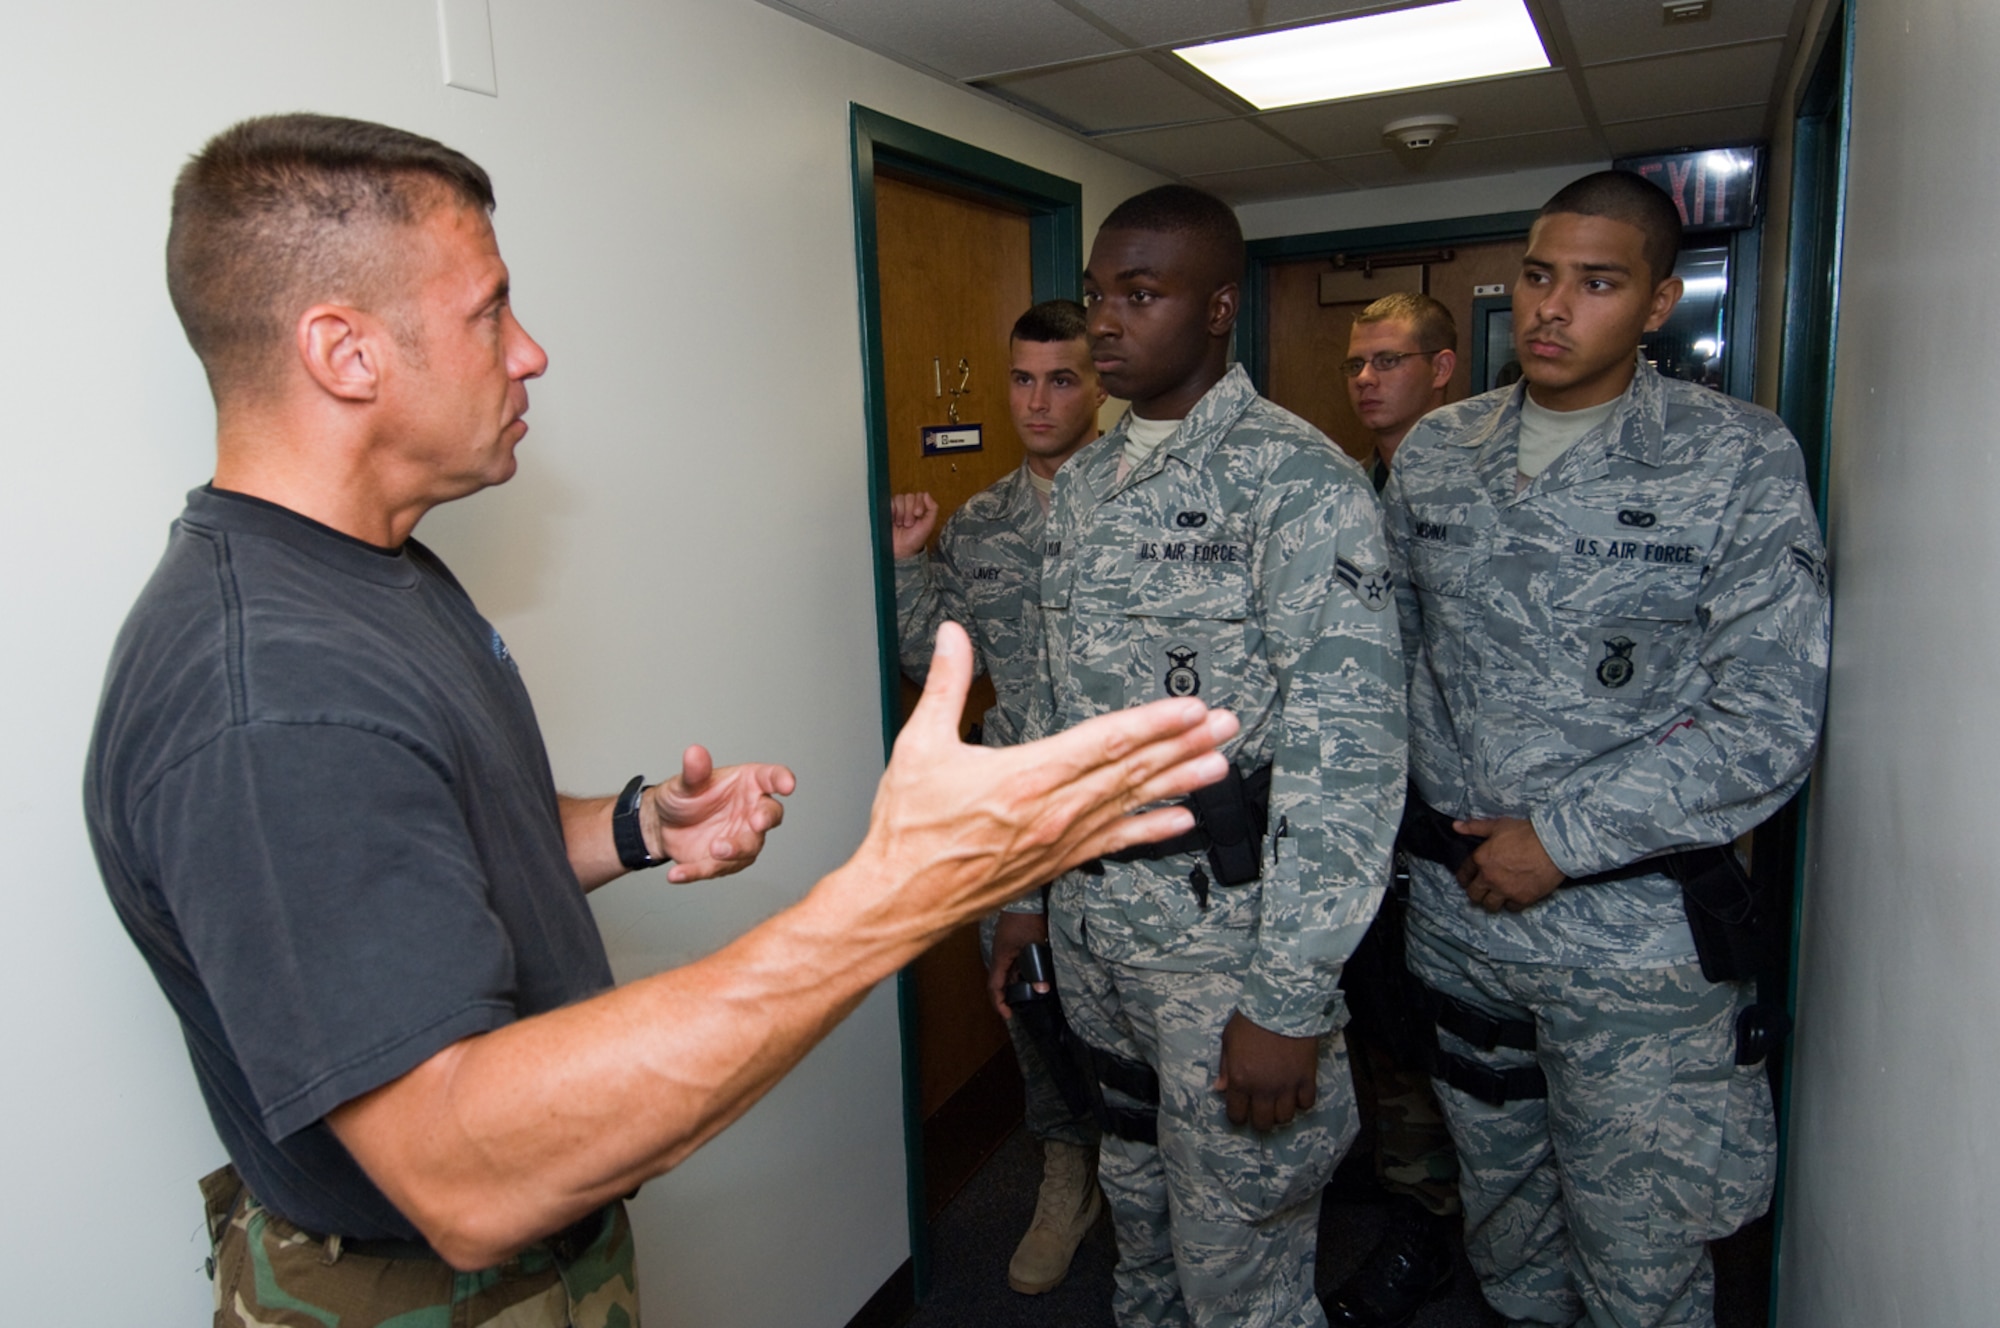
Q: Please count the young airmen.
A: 4